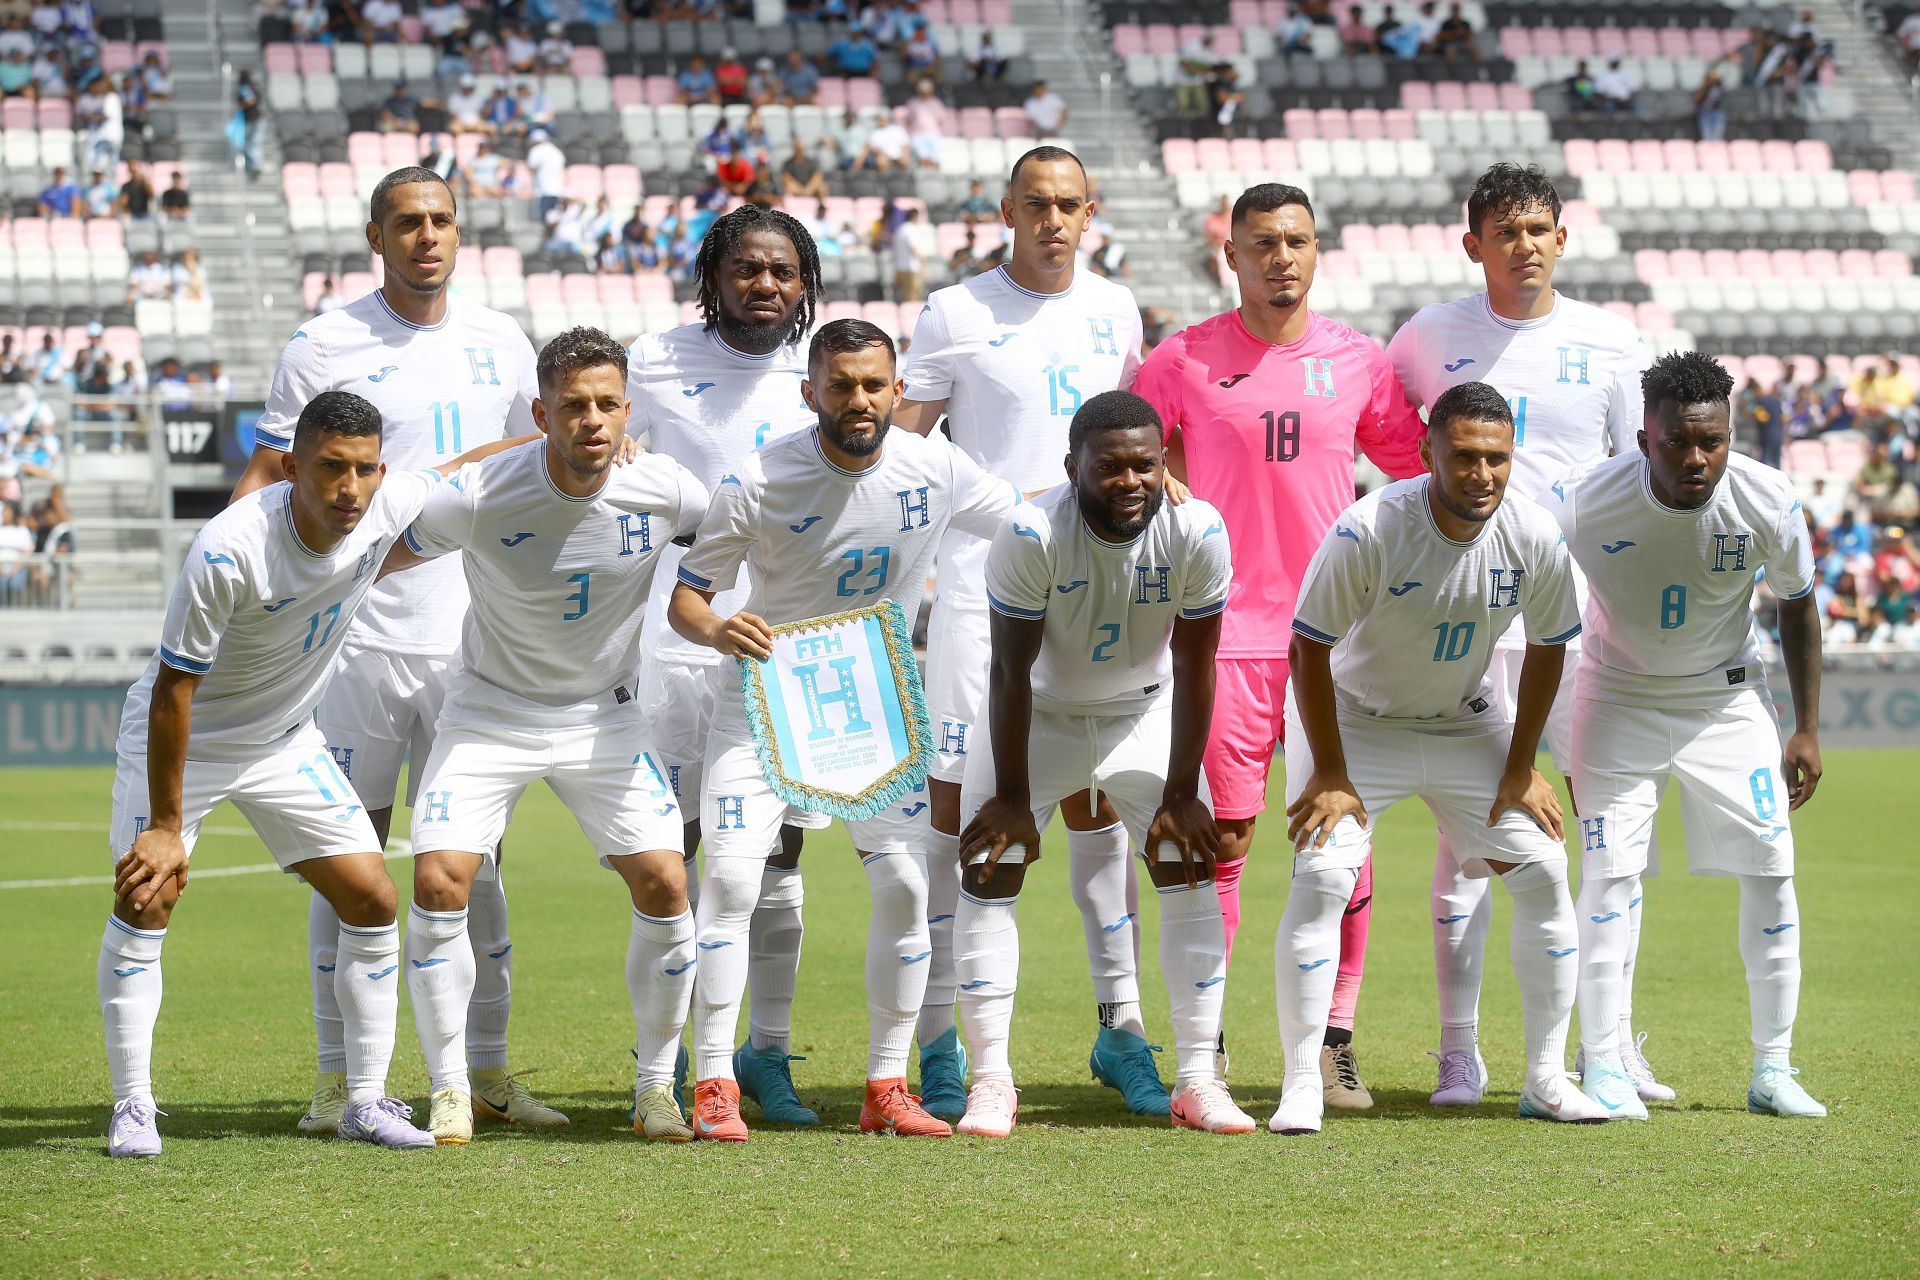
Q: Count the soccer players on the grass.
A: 11